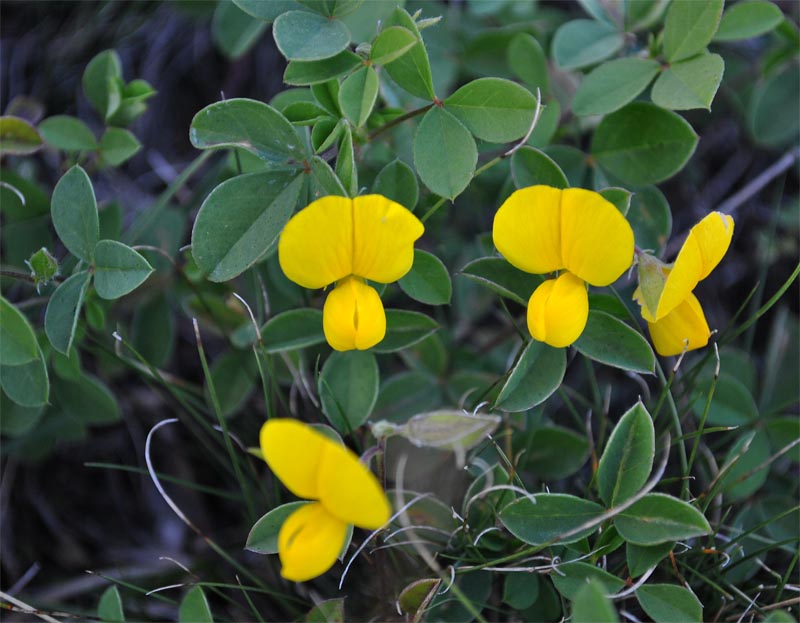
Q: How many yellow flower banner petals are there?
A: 4